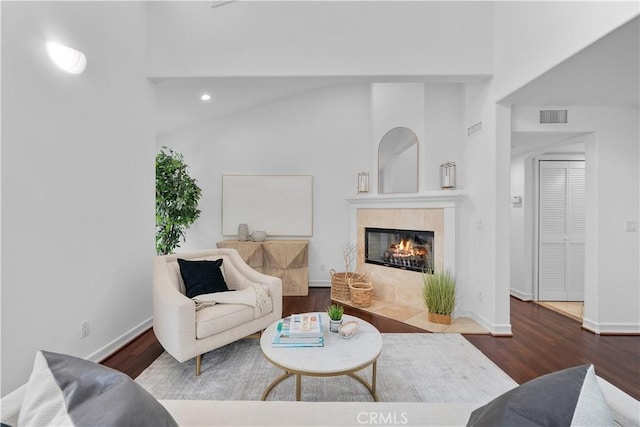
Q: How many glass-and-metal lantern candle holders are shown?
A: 2